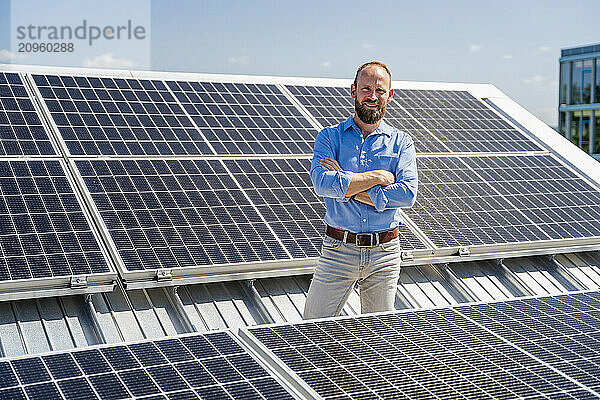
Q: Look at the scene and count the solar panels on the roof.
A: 8